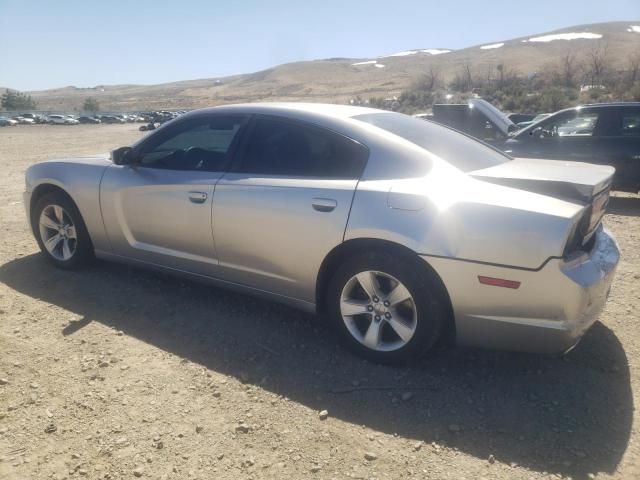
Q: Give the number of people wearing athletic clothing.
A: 0